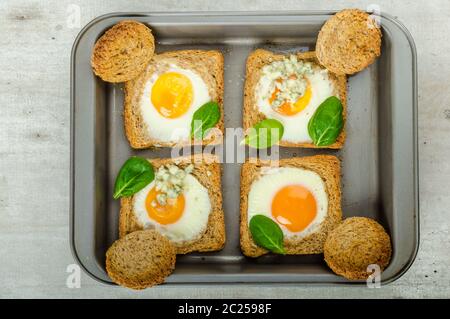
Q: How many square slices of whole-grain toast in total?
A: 4